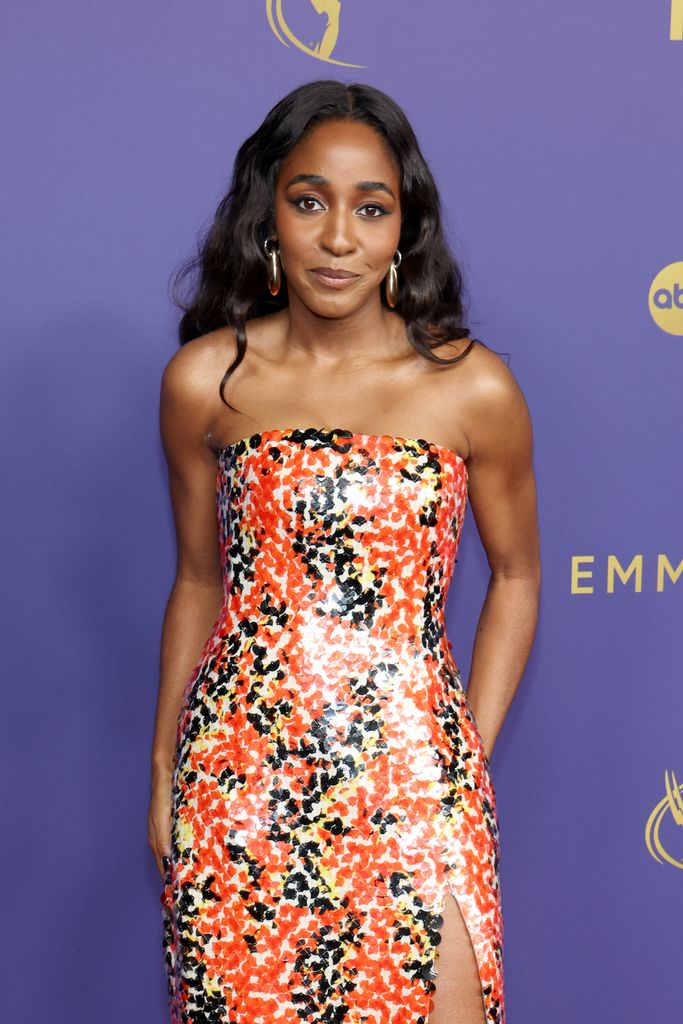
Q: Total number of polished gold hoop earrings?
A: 2